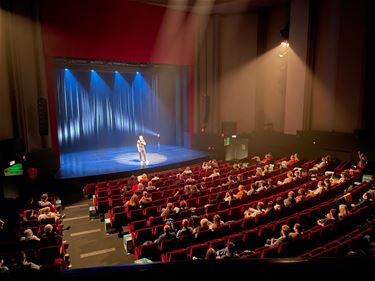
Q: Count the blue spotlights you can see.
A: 4